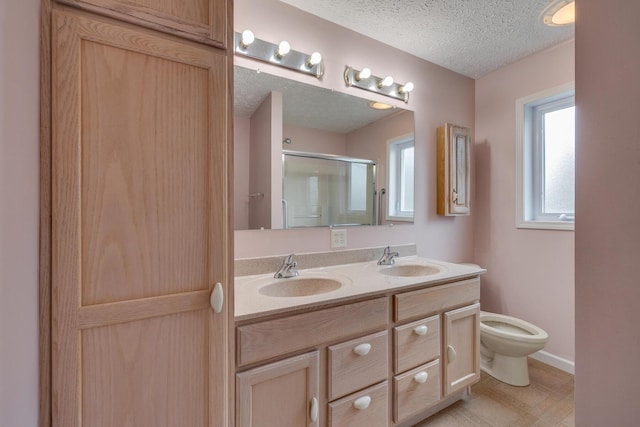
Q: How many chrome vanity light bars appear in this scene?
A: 2